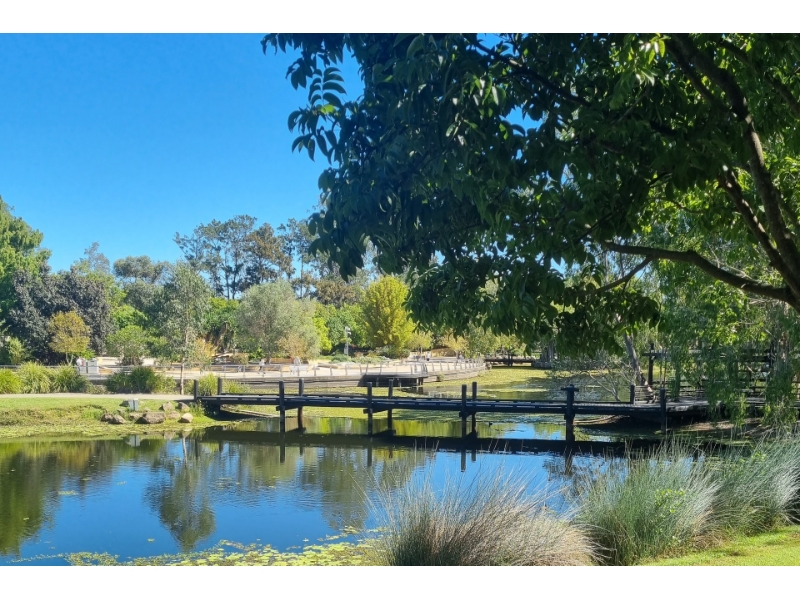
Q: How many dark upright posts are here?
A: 11